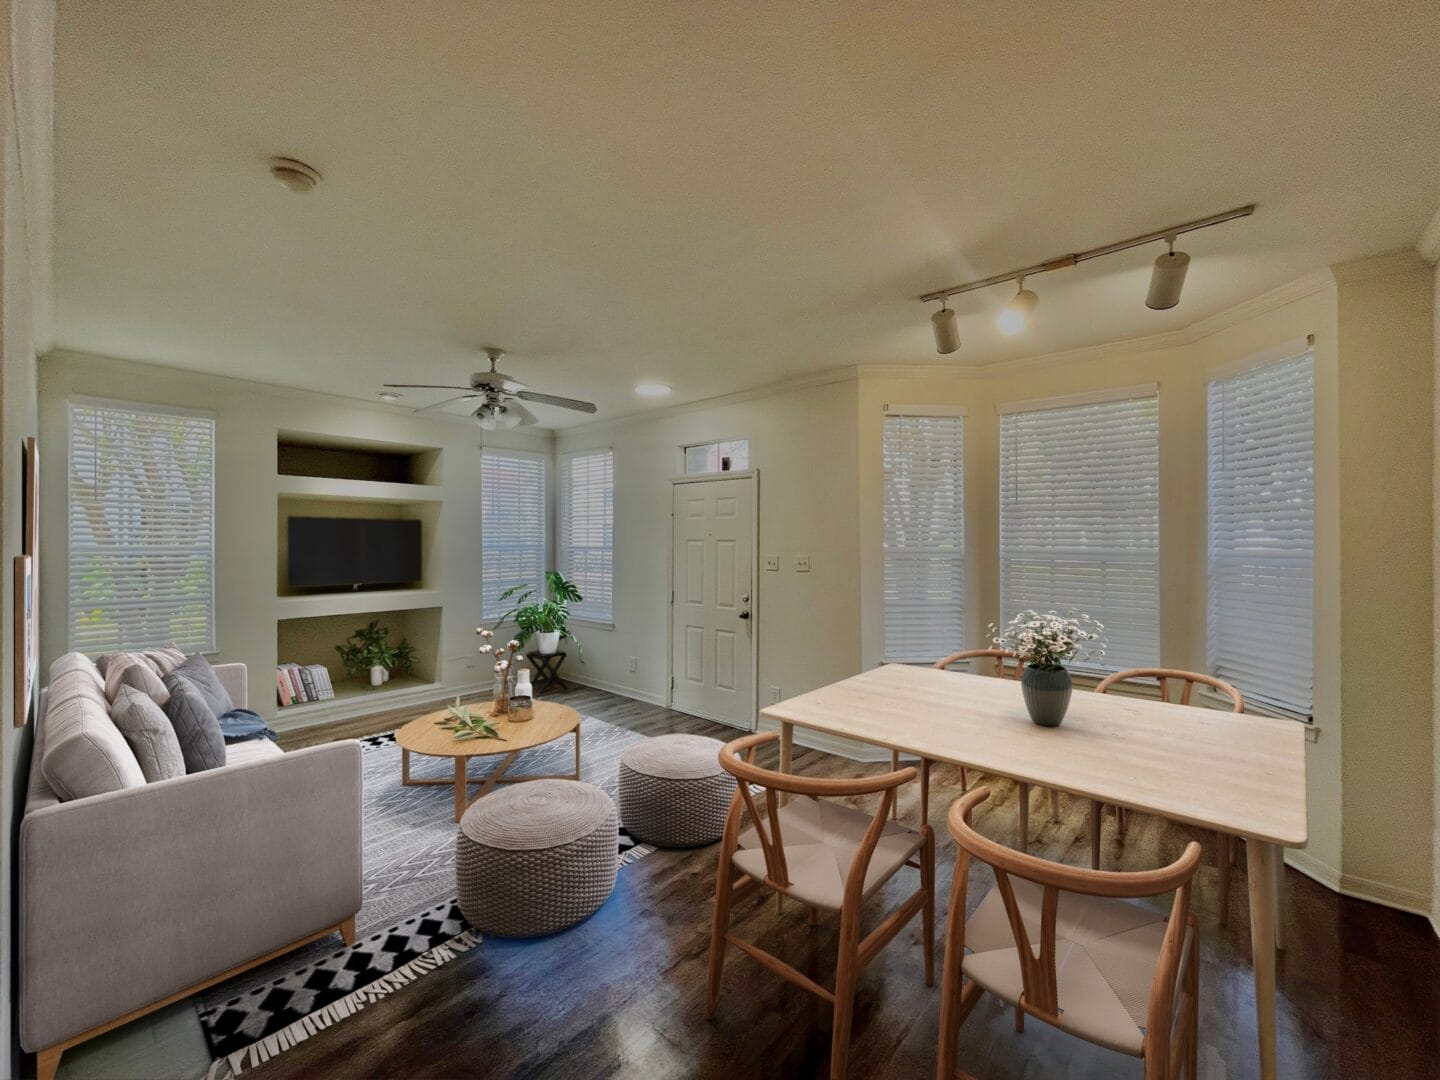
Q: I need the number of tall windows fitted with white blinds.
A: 6